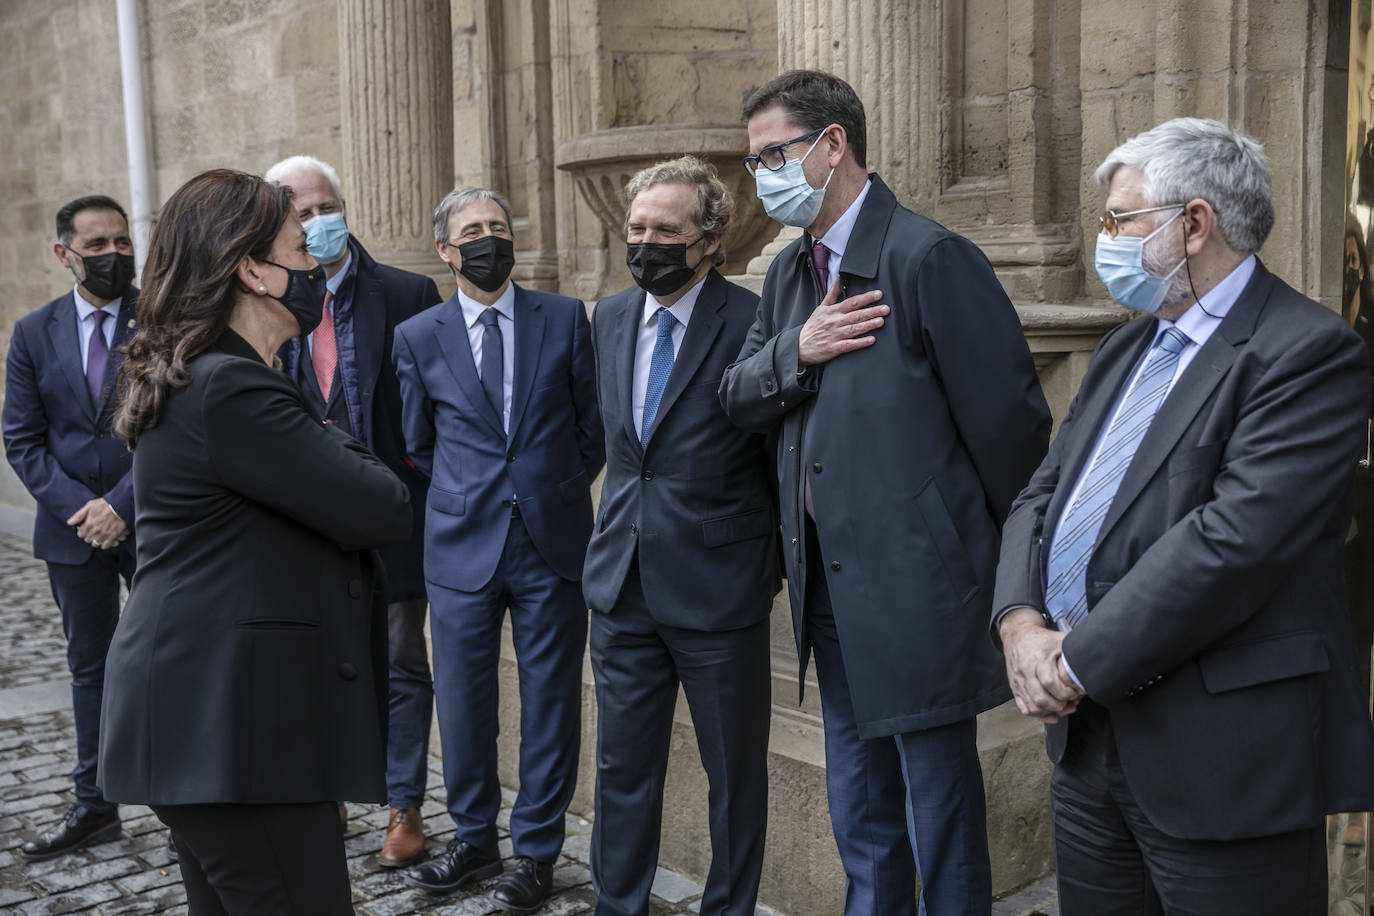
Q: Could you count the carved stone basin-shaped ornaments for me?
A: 1